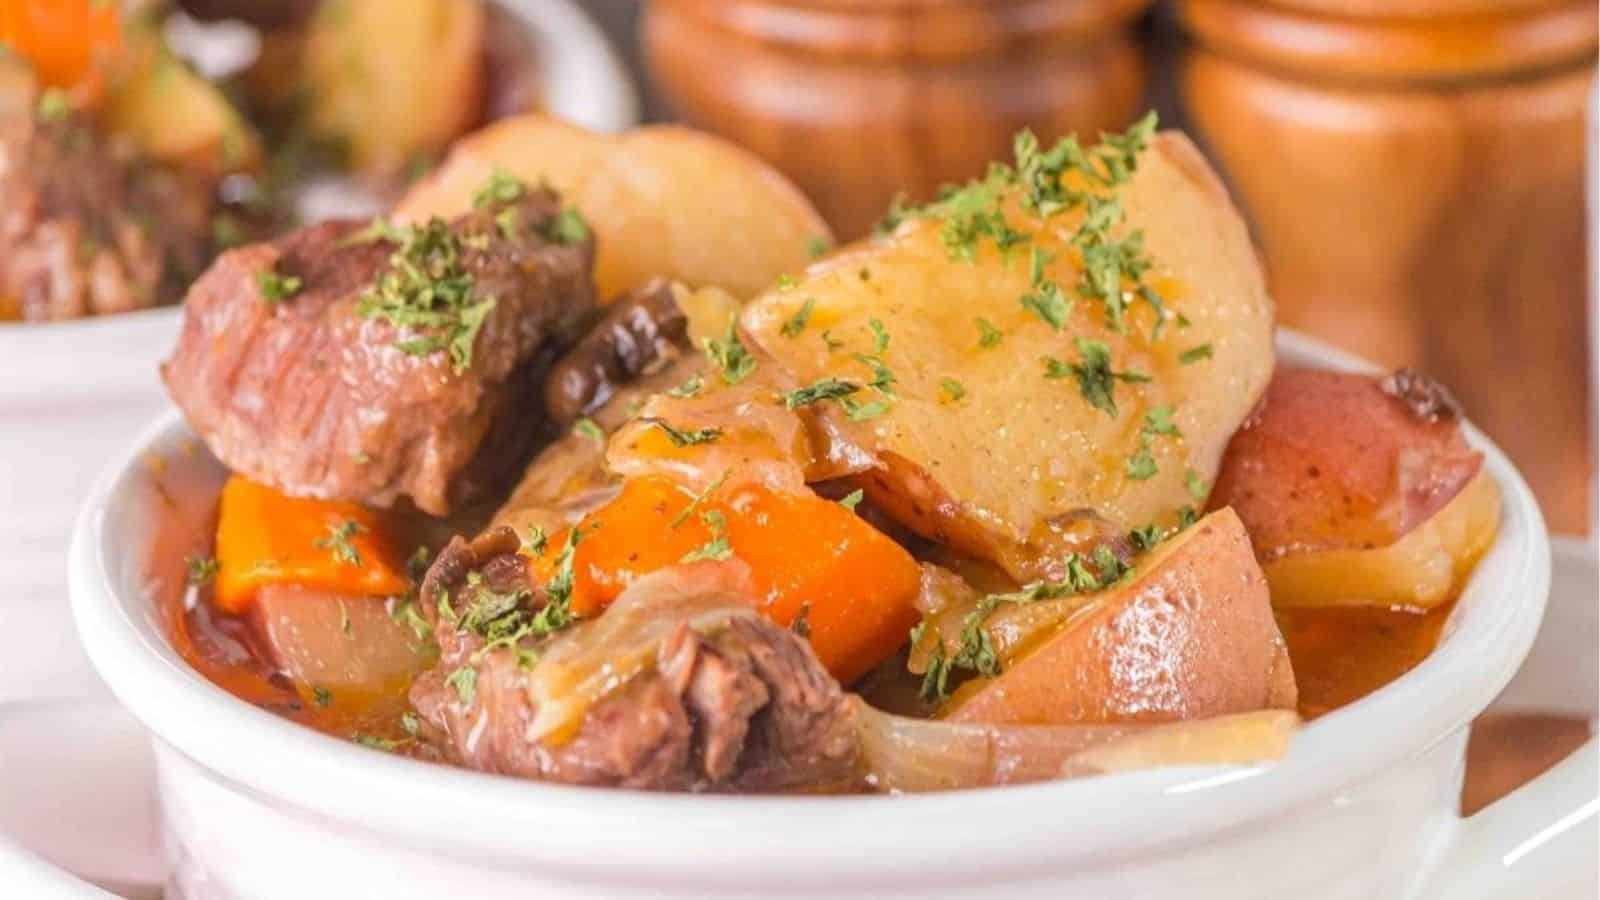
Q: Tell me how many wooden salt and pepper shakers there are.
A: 2